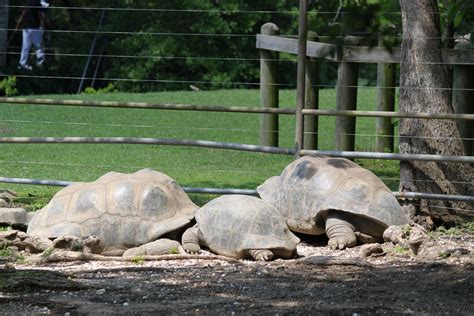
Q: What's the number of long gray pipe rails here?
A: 3